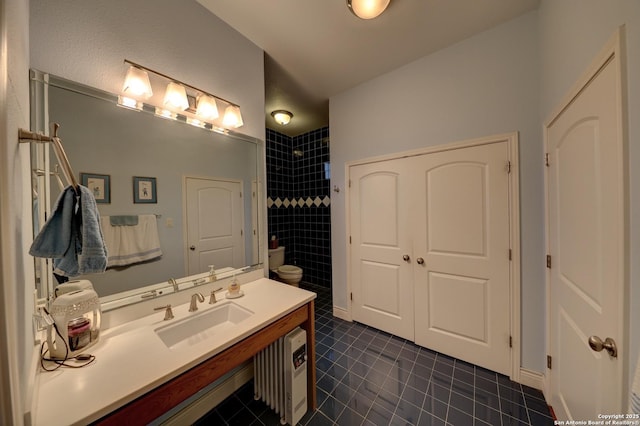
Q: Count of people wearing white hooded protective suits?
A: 0